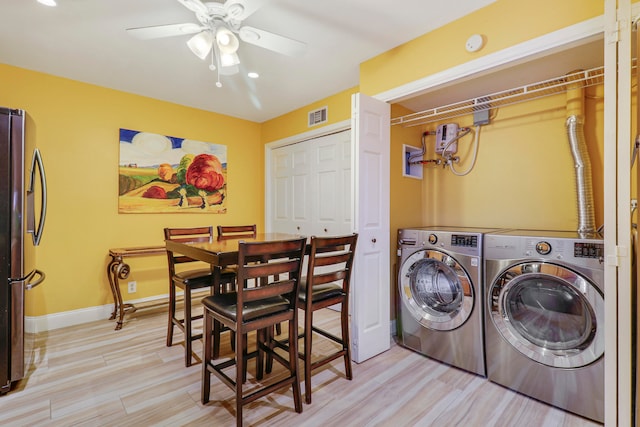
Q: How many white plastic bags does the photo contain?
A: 0